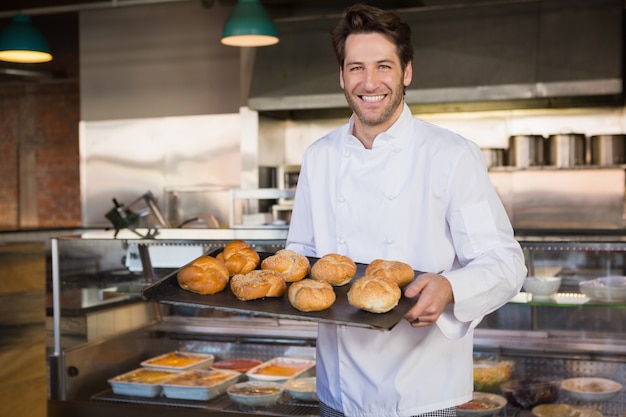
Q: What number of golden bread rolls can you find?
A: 8